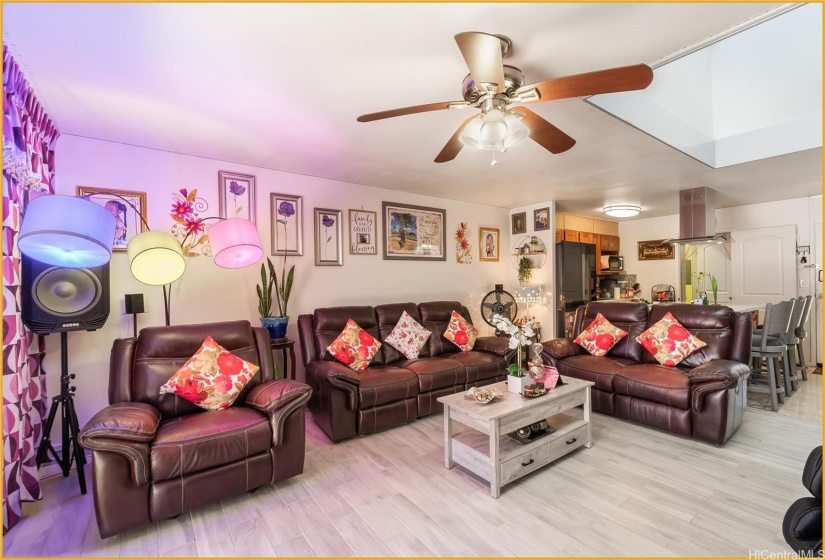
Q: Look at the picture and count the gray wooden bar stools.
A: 3